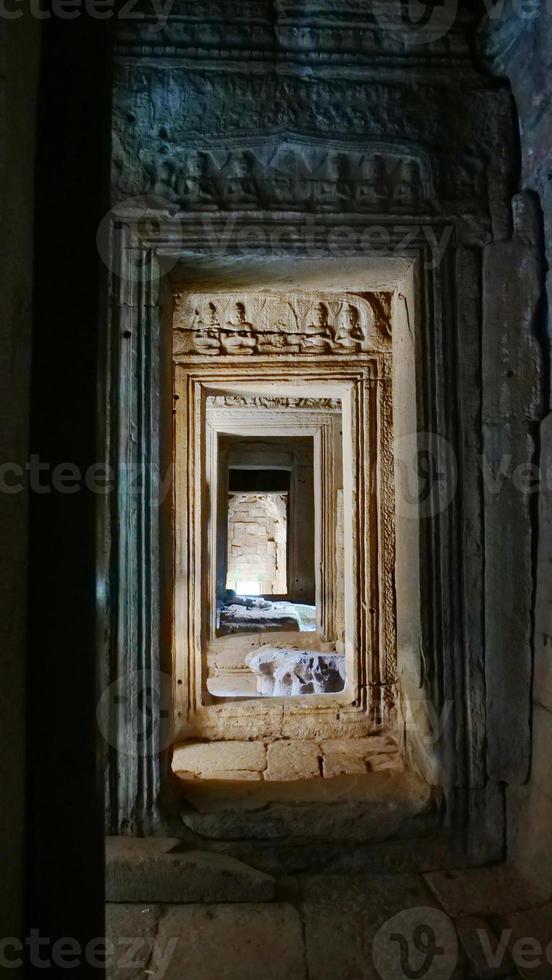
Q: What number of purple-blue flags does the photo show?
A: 0